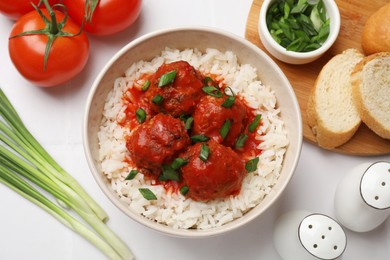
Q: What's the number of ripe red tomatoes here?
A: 3